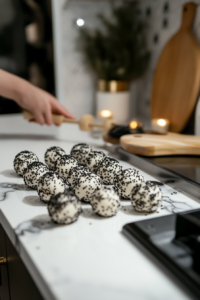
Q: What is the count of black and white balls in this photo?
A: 14